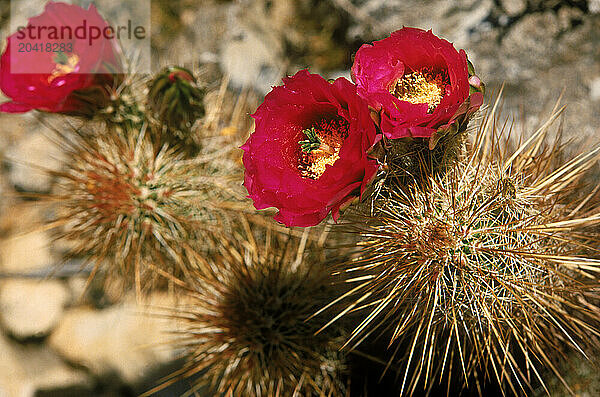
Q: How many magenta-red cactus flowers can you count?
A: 3